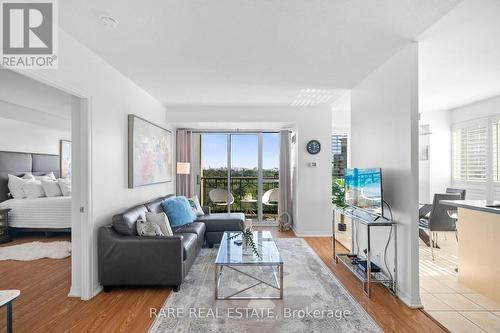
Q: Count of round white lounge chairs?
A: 2